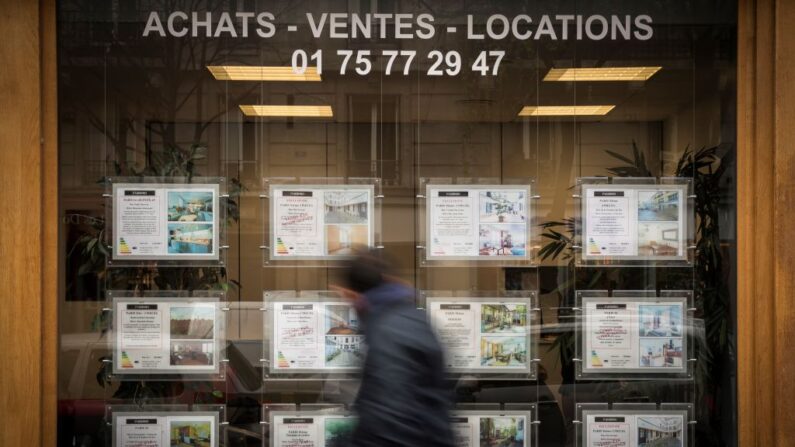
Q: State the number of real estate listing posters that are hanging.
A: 12